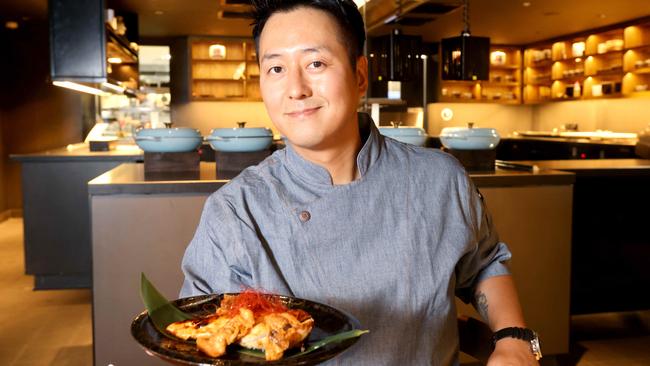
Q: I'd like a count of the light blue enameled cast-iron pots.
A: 4